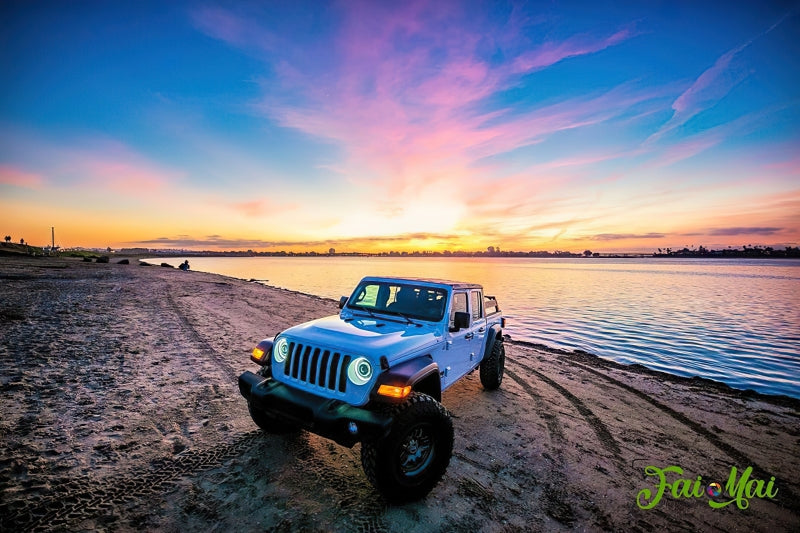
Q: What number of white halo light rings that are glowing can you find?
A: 2